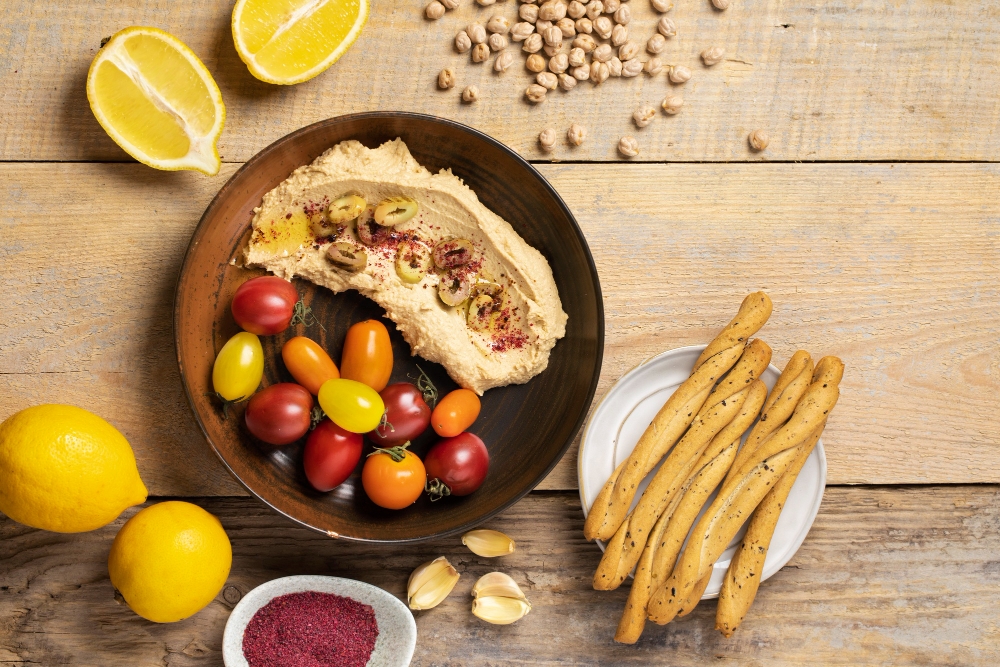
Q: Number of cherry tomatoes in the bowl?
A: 11